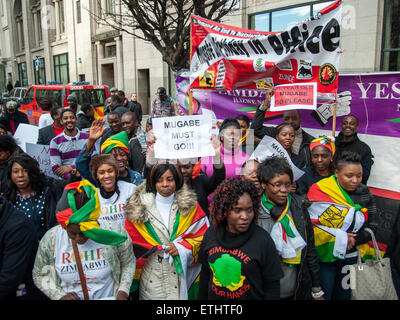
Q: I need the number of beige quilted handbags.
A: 1